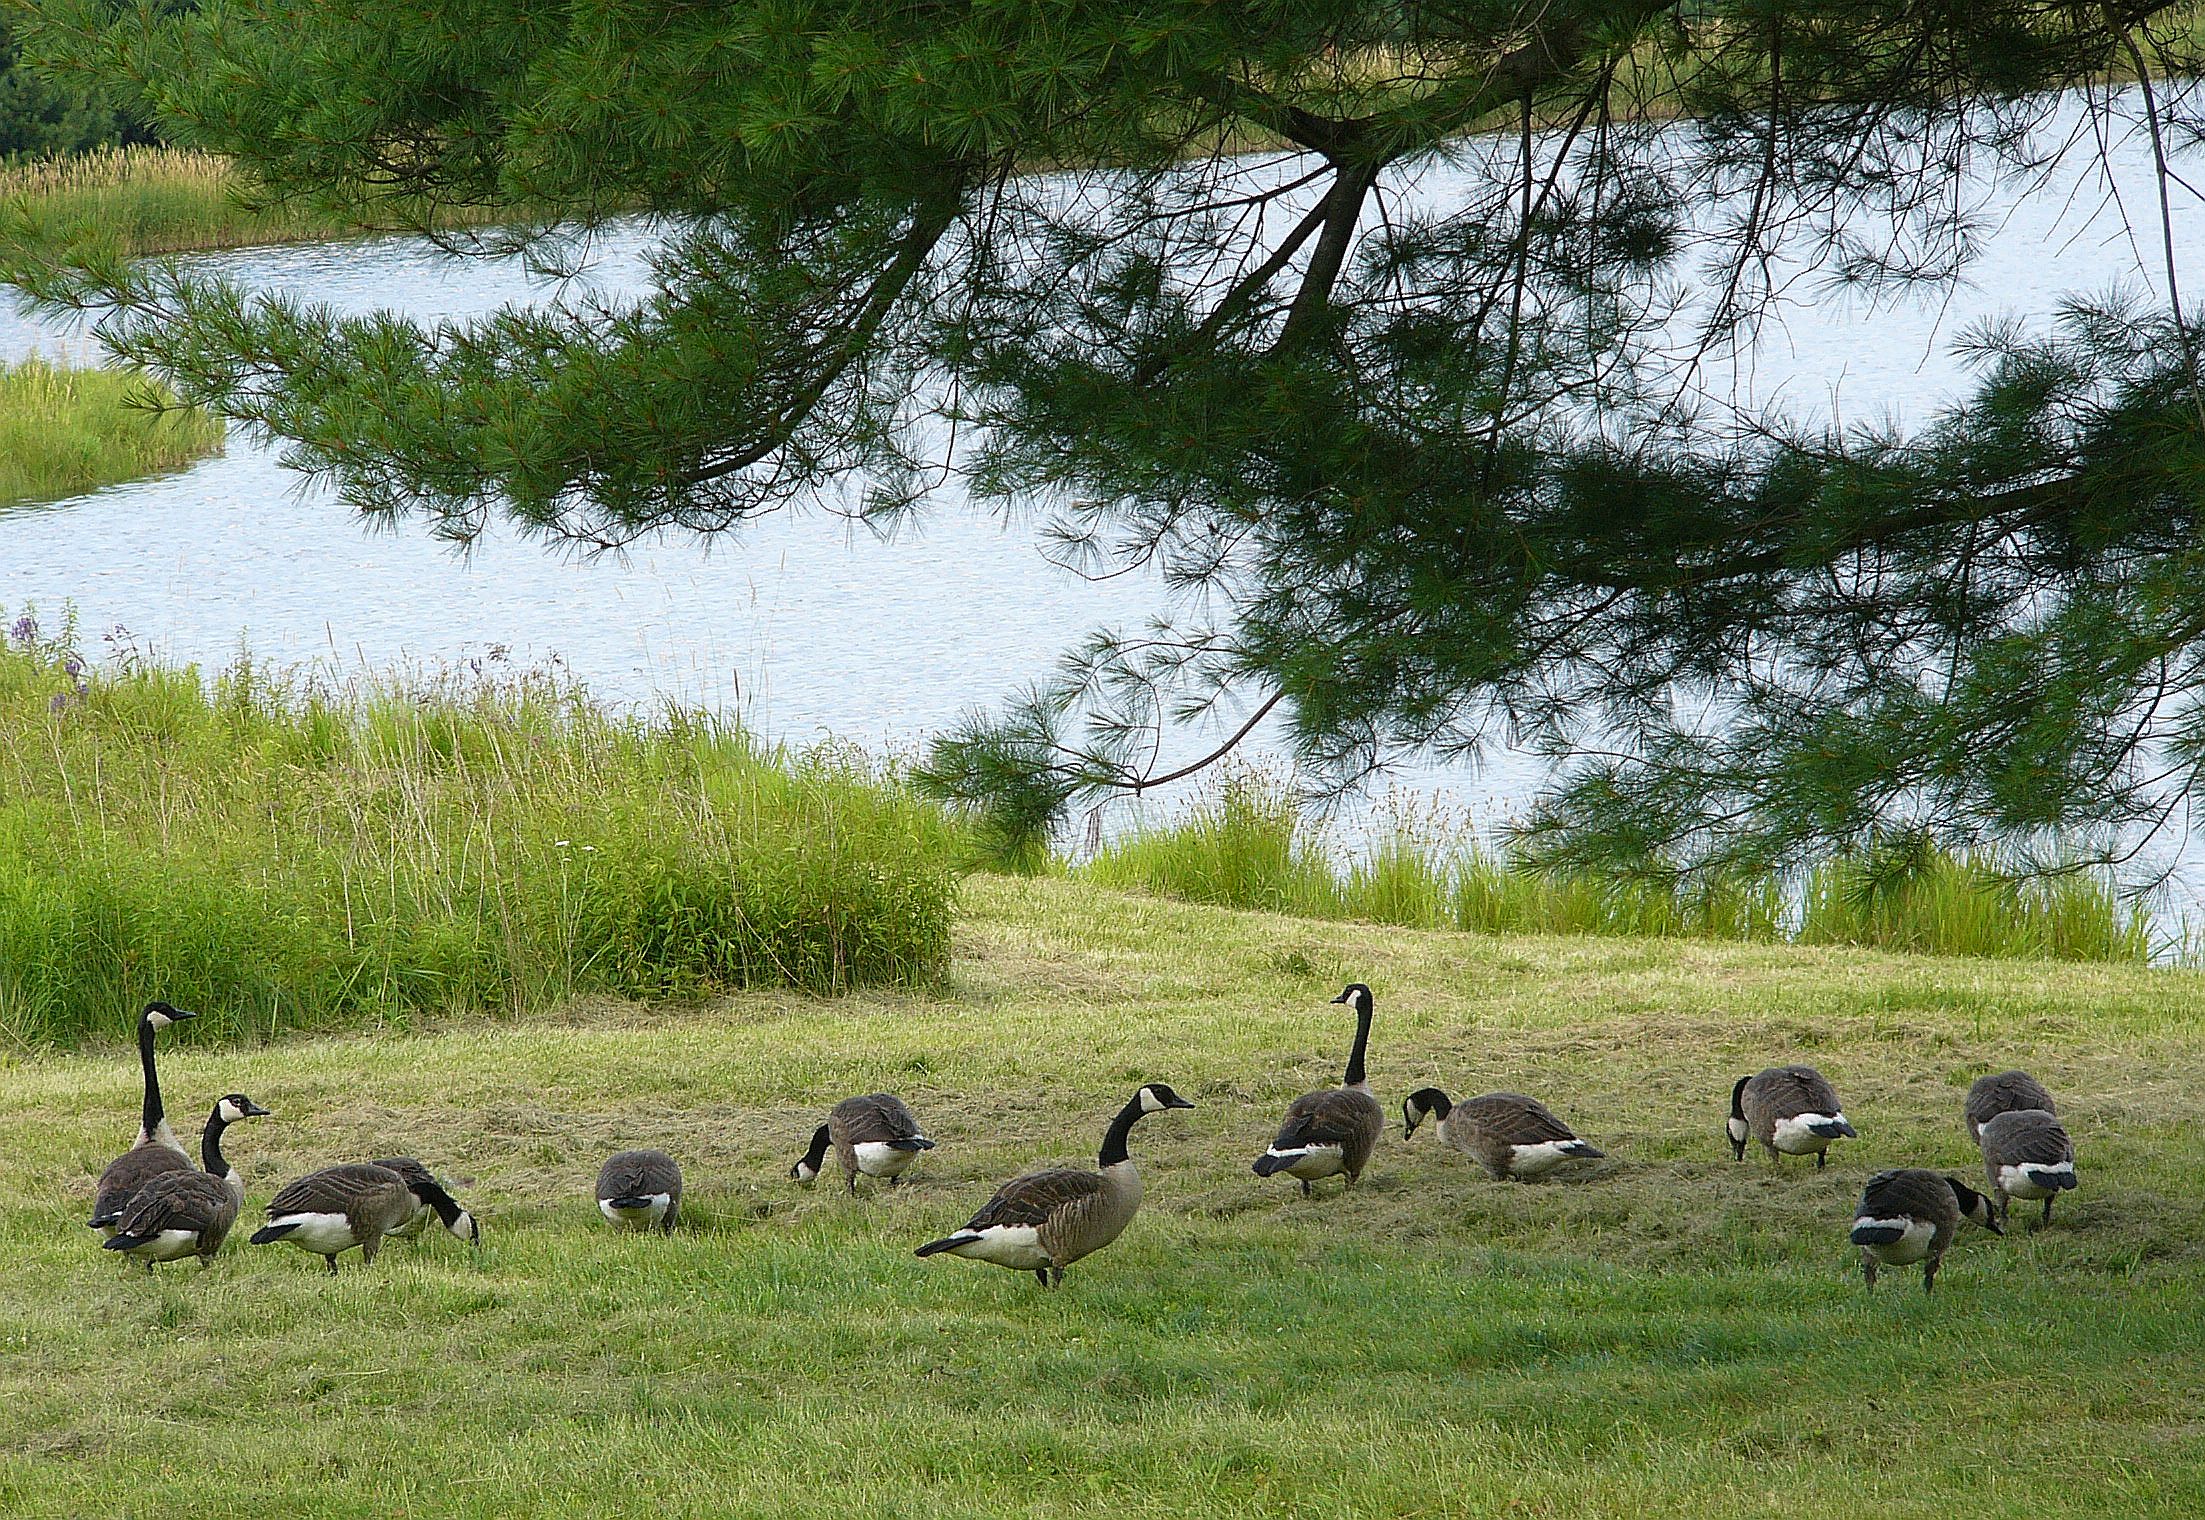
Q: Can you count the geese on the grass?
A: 13